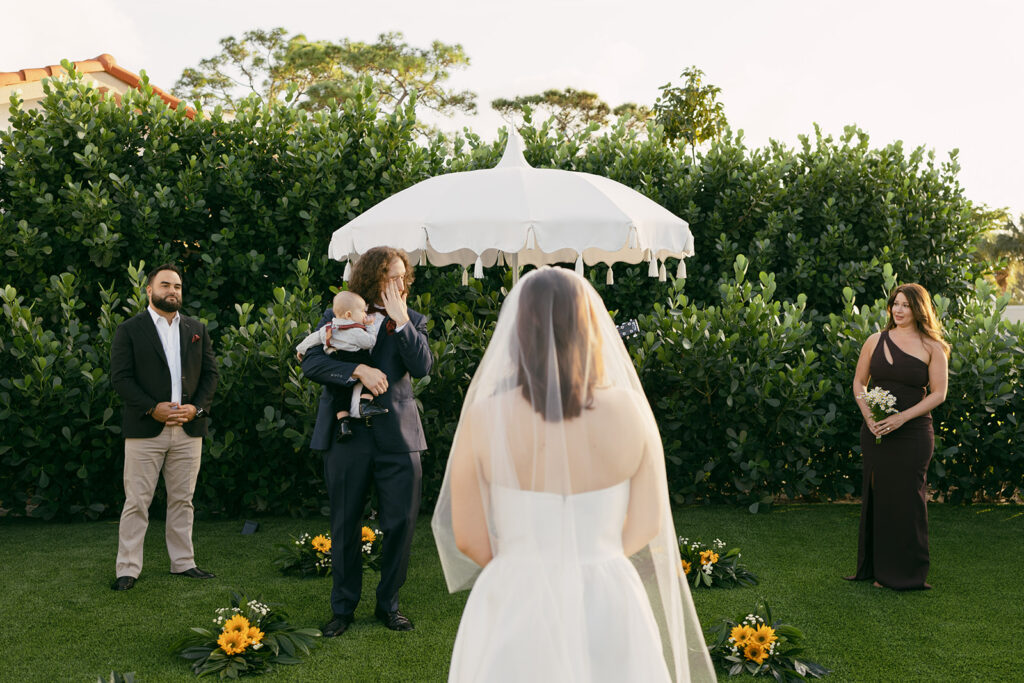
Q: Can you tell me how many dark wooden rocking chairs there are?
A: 0